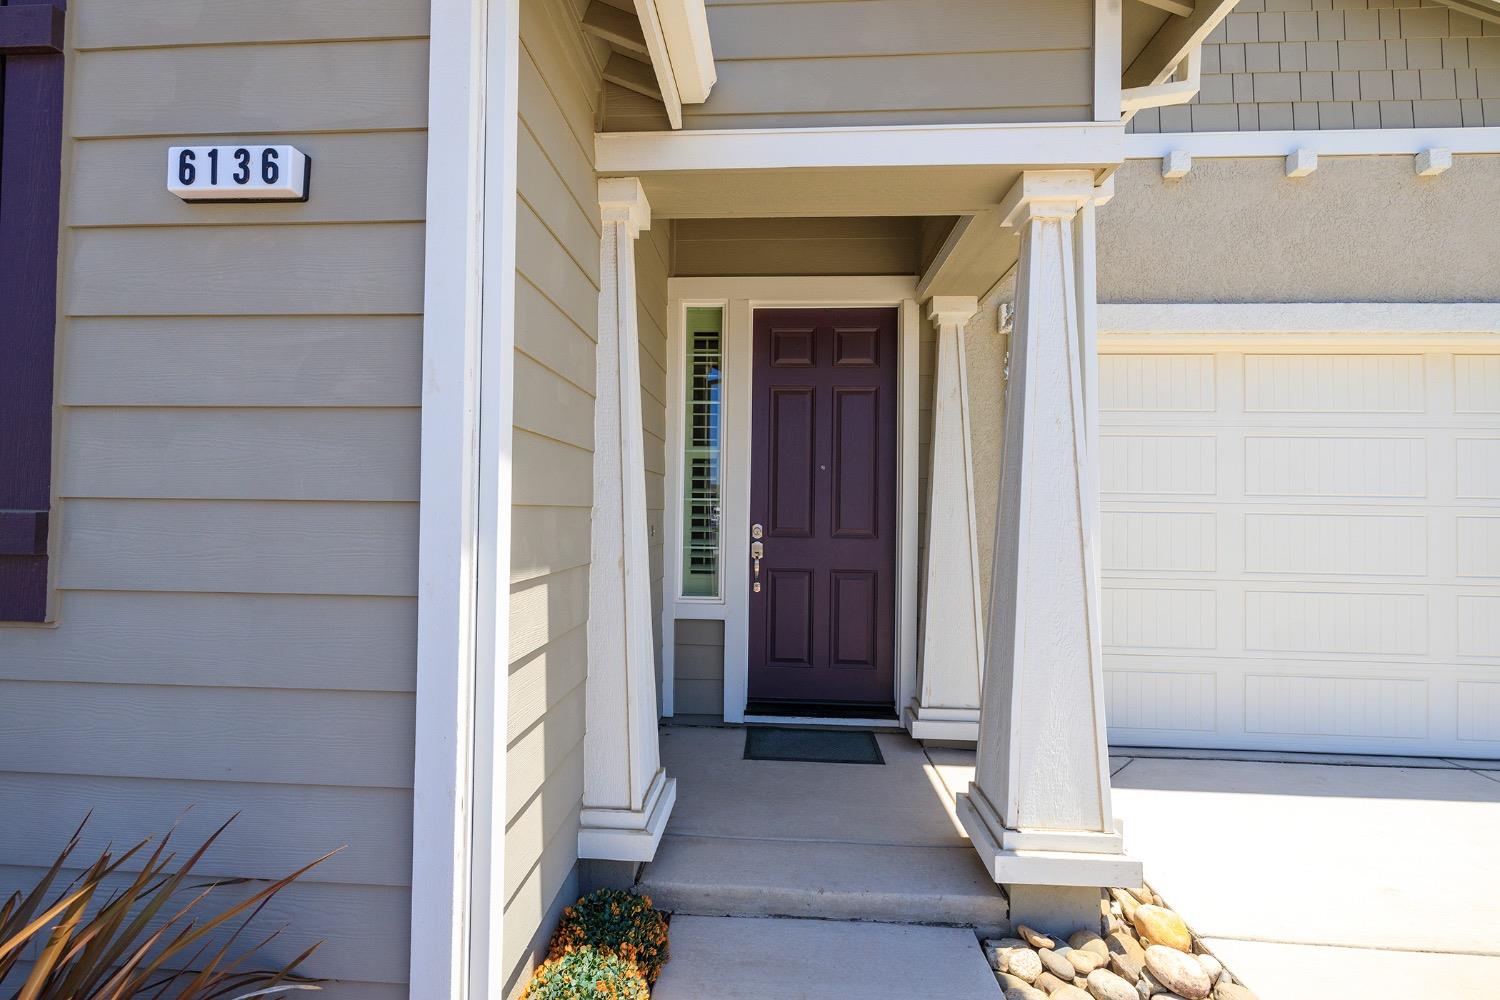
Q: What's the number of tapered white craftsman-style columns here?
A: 3